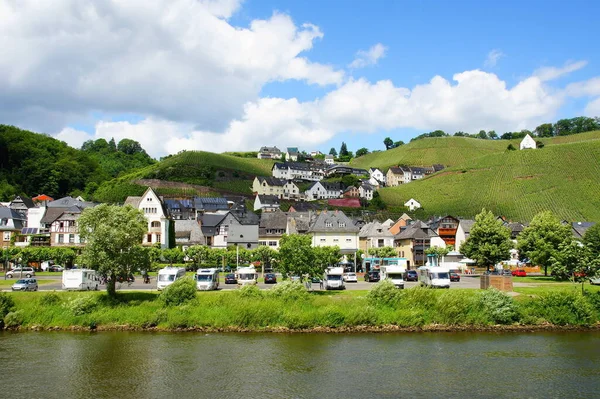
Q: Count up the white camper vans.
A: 7